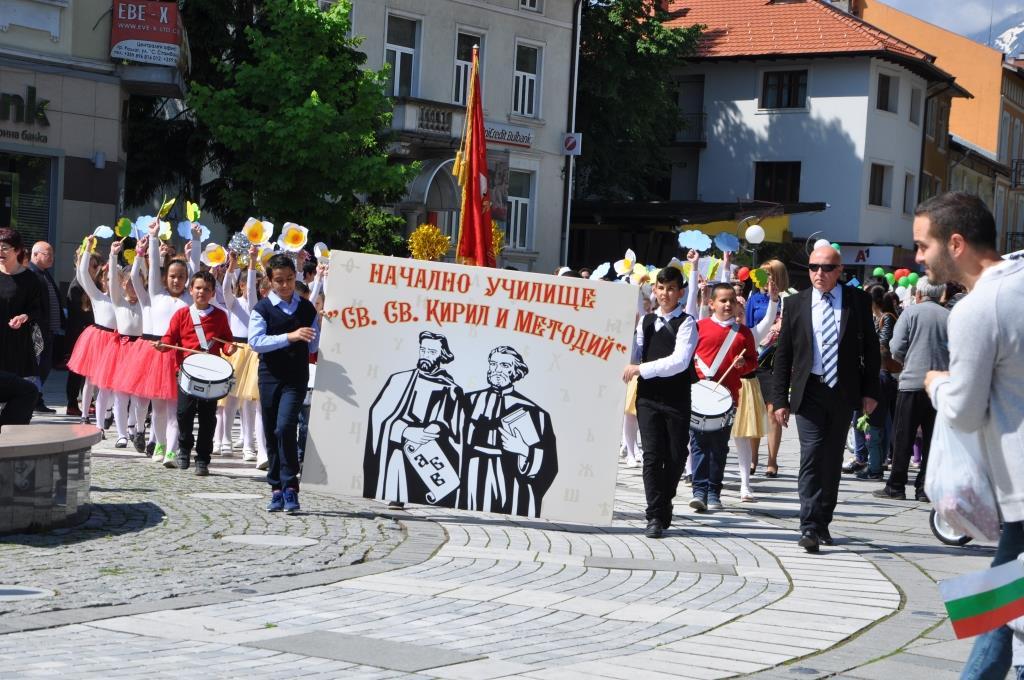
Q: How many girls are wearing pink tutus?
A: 4